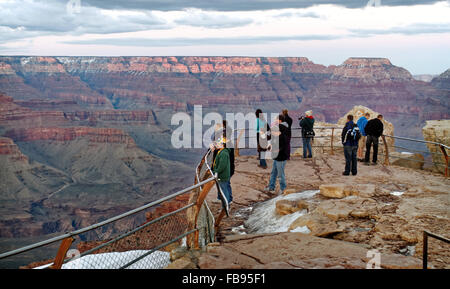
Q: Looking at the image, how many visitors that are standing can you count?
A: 9